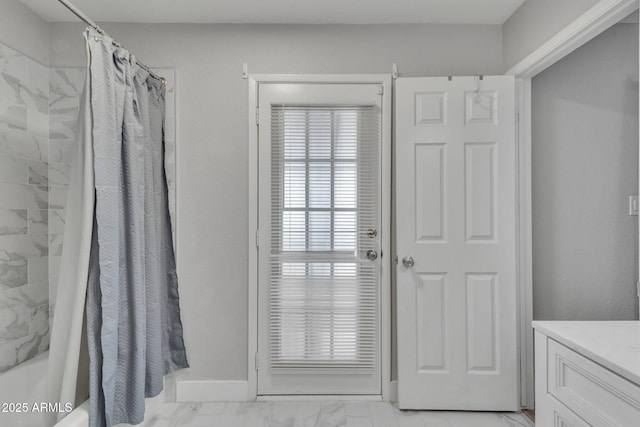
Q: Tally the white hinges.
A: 3